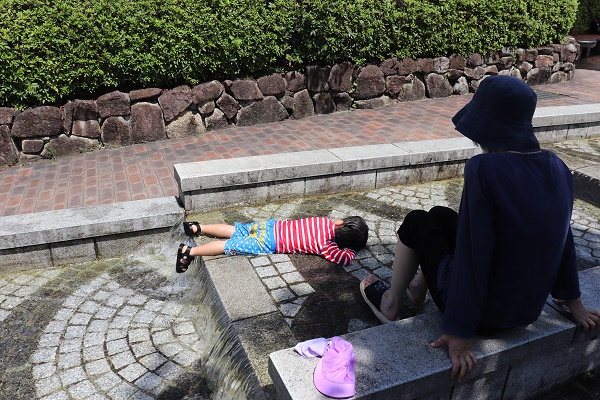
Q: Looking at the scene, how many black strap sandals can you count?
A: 2